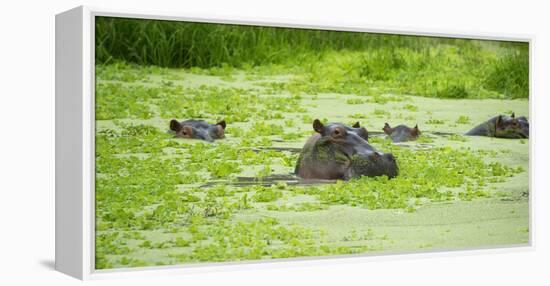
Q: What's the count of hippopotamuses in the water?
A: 4